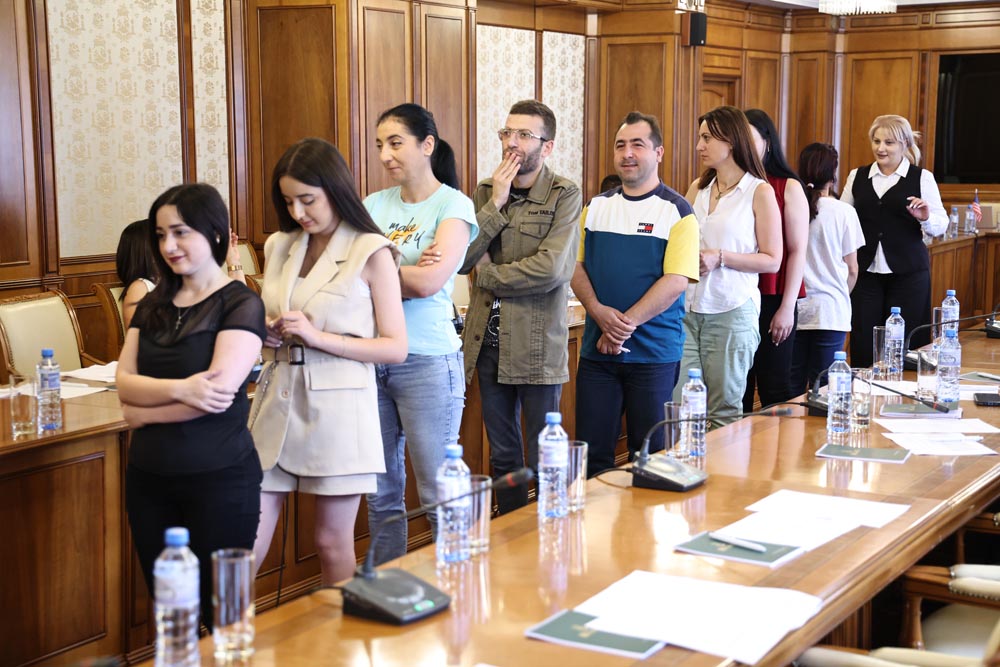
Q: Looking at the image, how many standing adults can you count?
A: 9